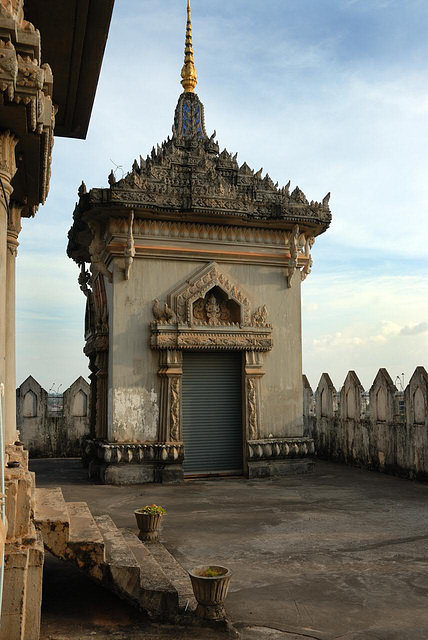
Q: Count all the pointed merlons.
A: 7